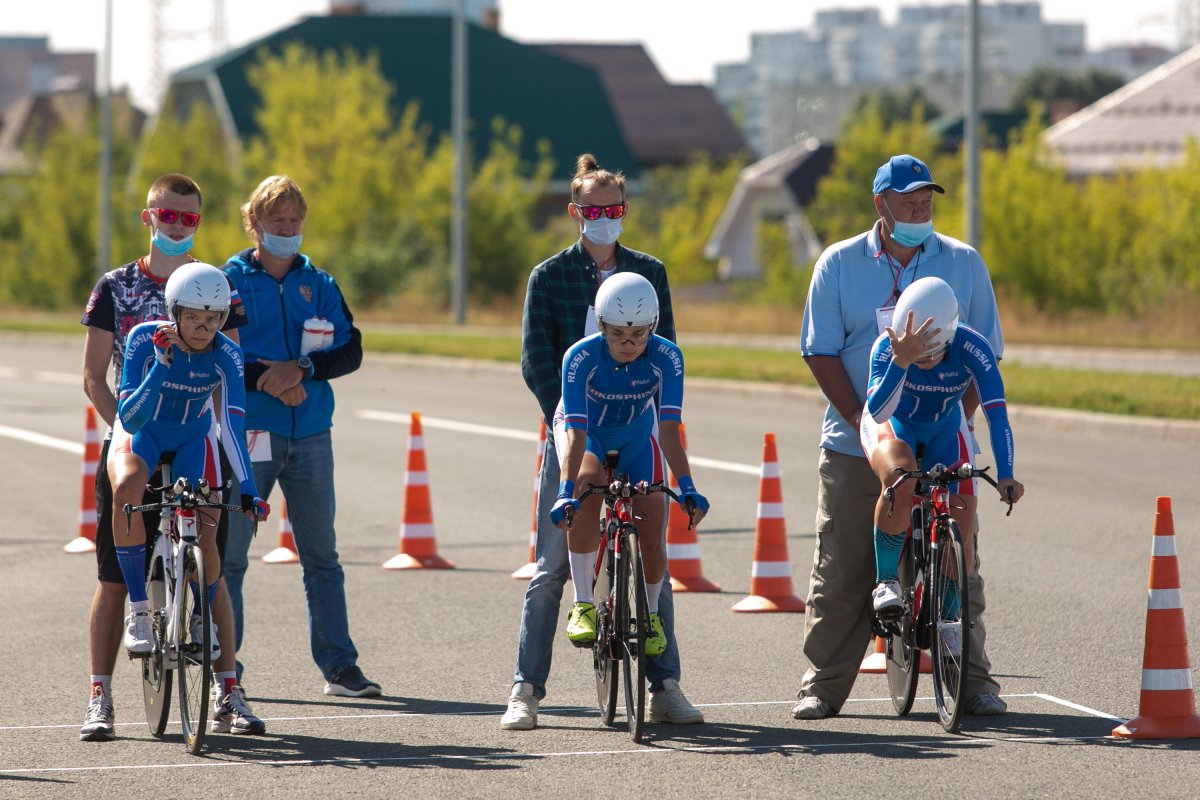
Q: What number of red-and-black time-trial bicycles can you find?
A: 2